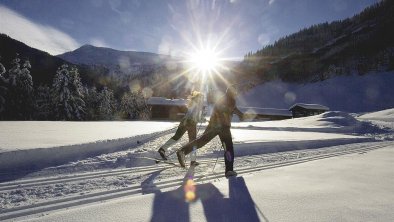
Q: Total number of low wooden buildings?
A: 3